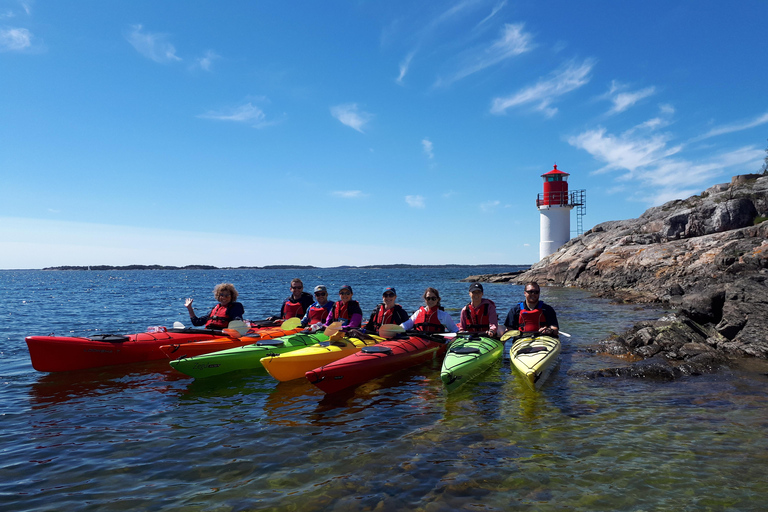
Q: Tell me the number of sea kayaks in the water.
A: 7